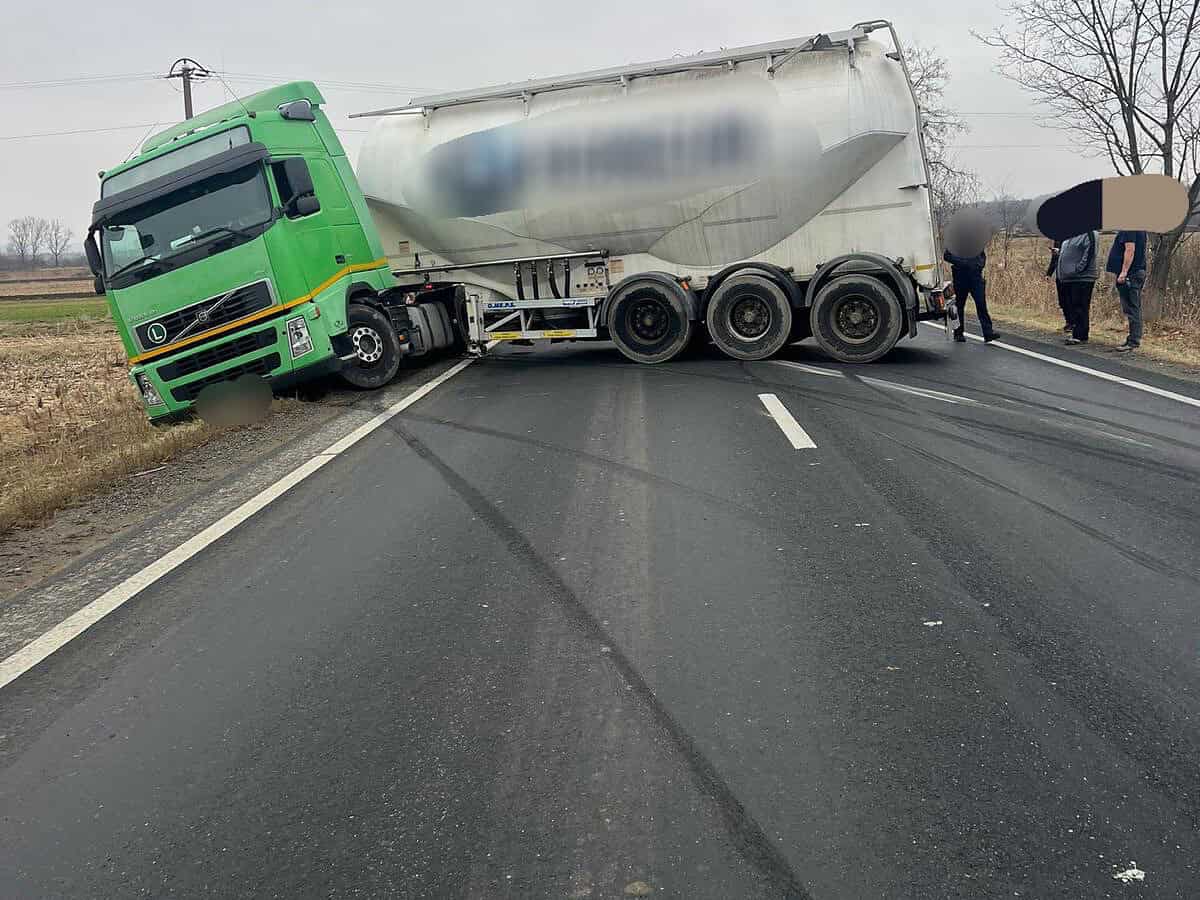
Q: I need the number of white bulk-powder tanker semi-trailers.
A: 1